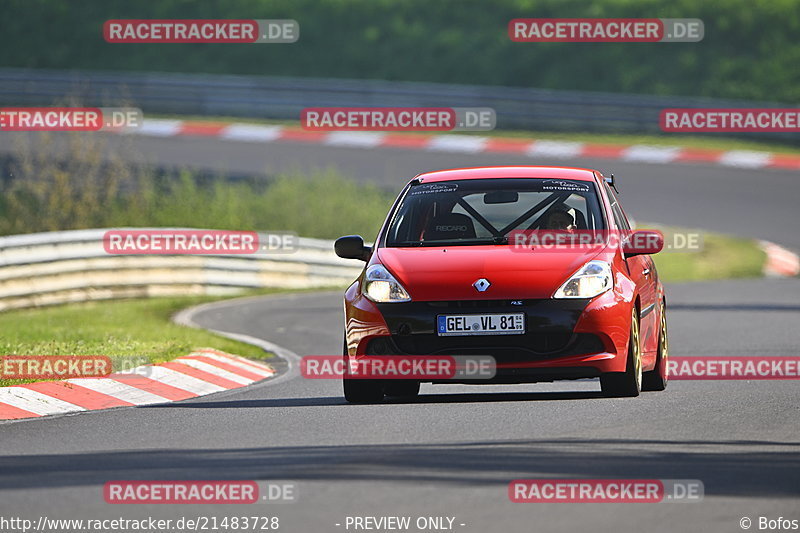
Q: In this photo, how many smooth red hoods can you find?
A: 1